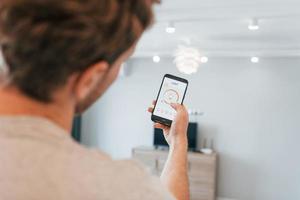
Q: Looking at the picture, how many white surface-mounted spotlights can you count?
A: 5